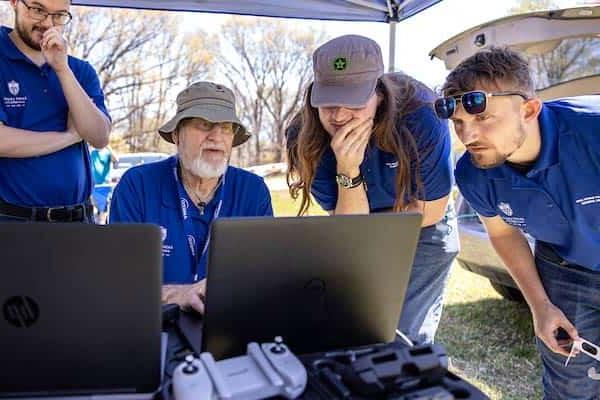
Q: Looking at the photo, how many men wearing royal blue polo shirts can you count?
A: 4